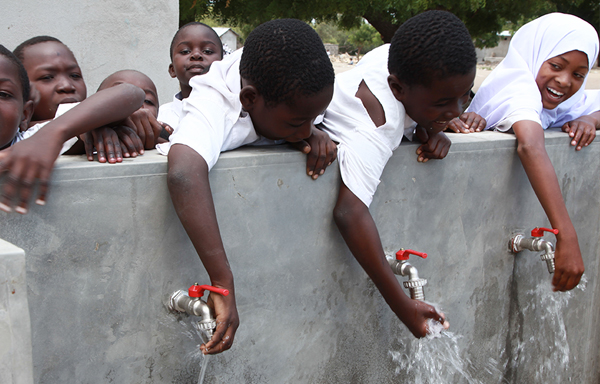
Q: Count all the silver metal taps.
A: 3